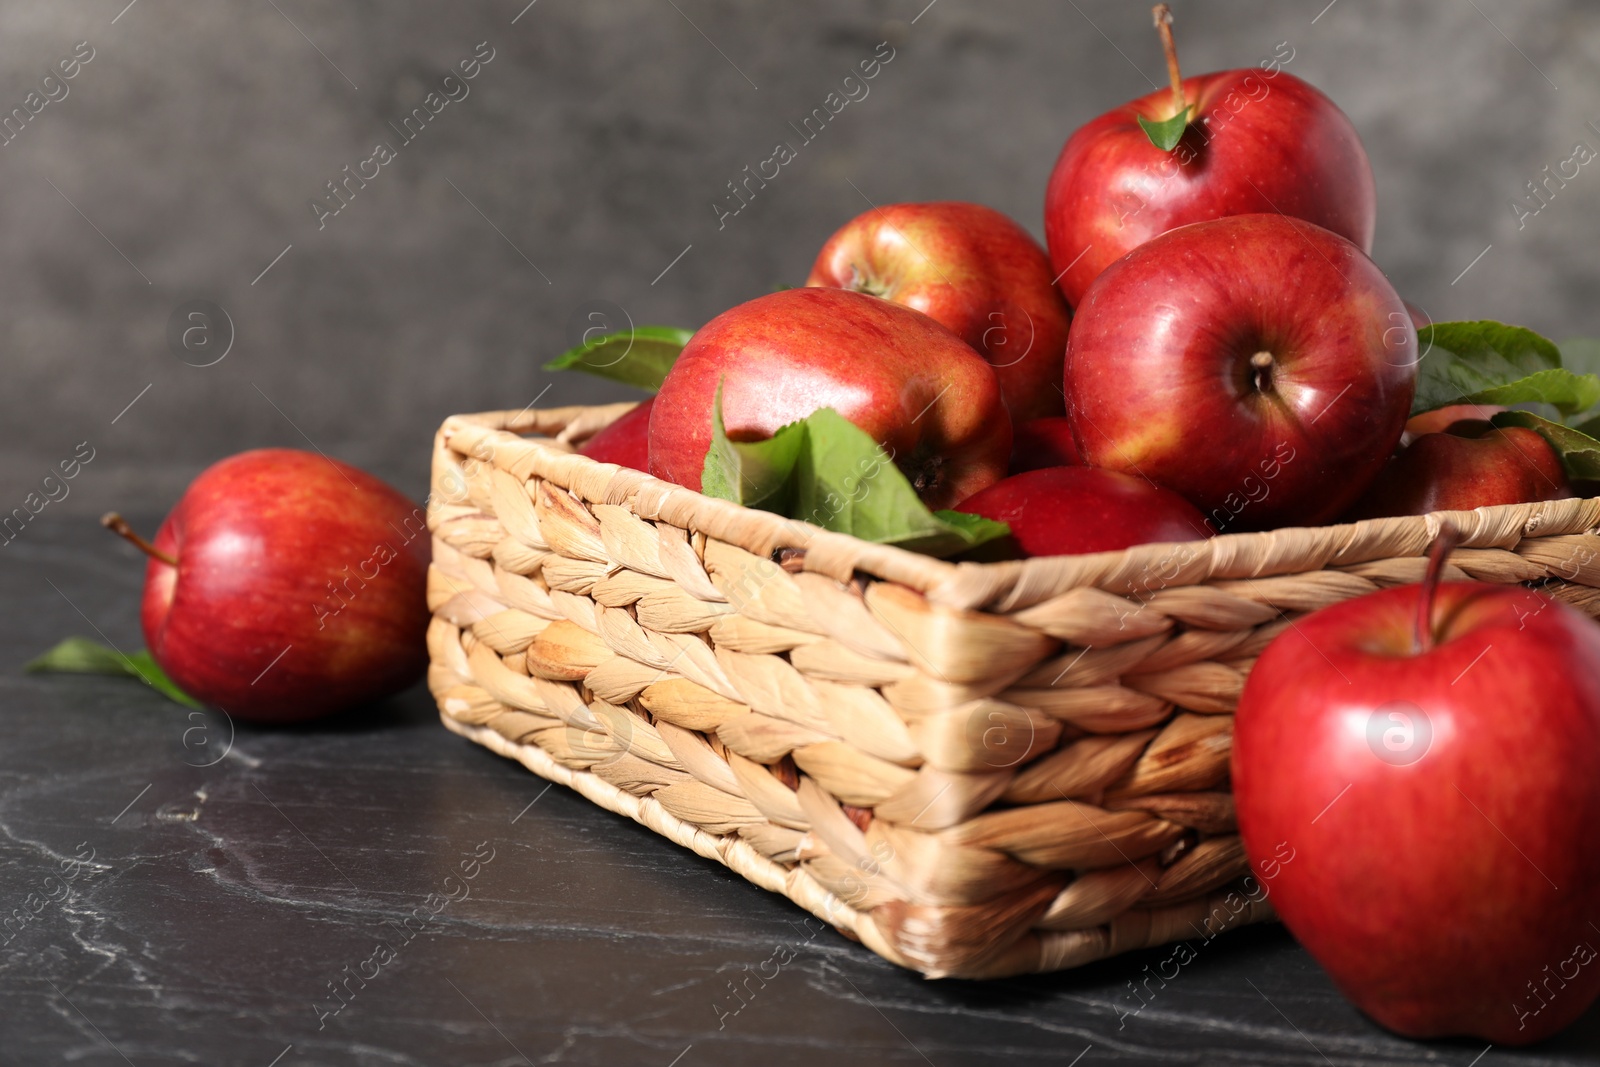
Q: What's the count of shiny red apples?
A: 11